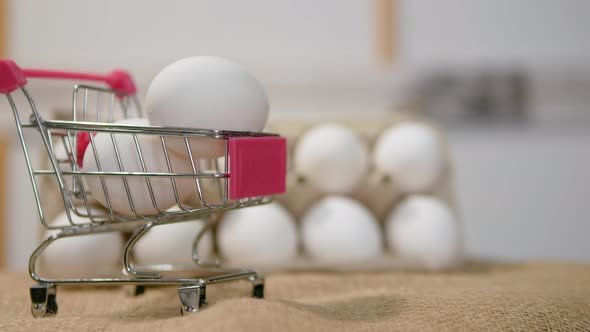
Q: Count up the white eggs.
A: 9